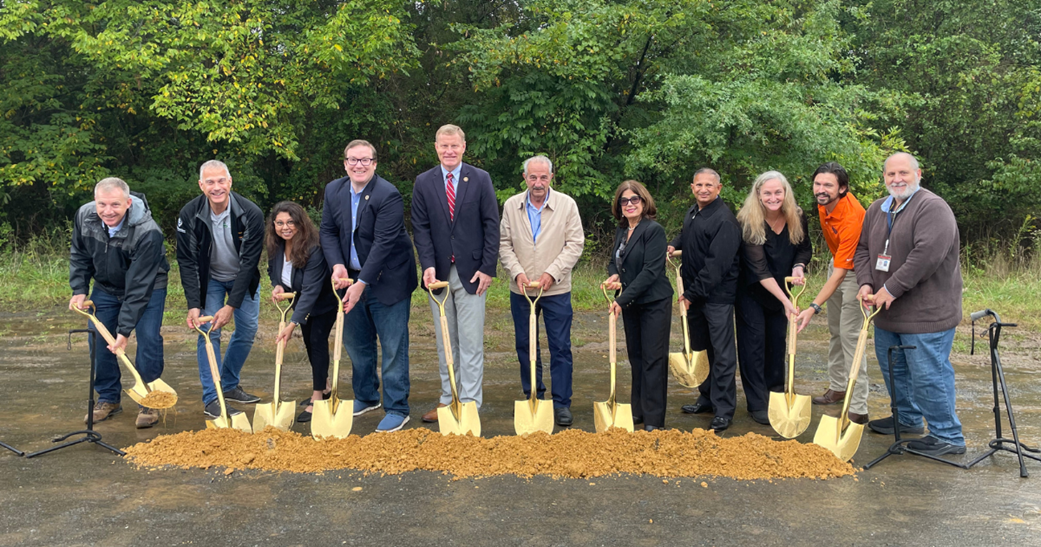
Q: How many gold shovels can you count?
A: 10